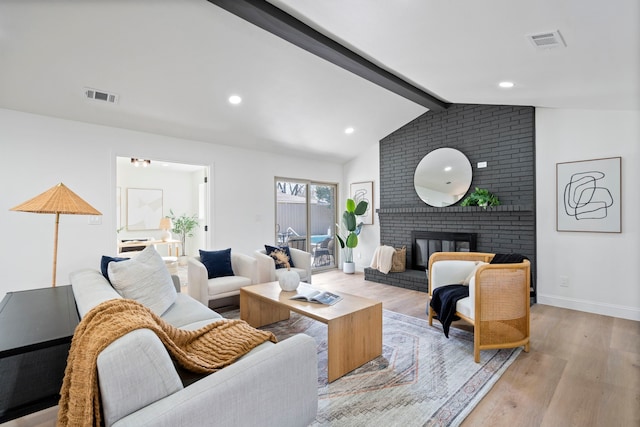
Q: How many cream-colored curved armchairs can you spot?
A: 2